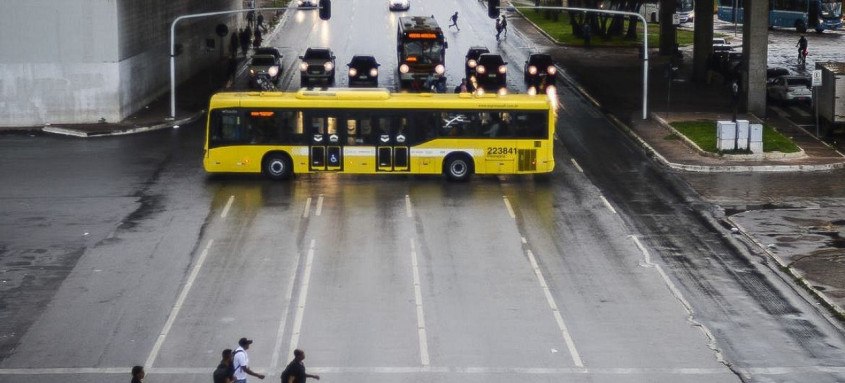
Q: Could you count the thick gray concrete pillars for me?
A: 3